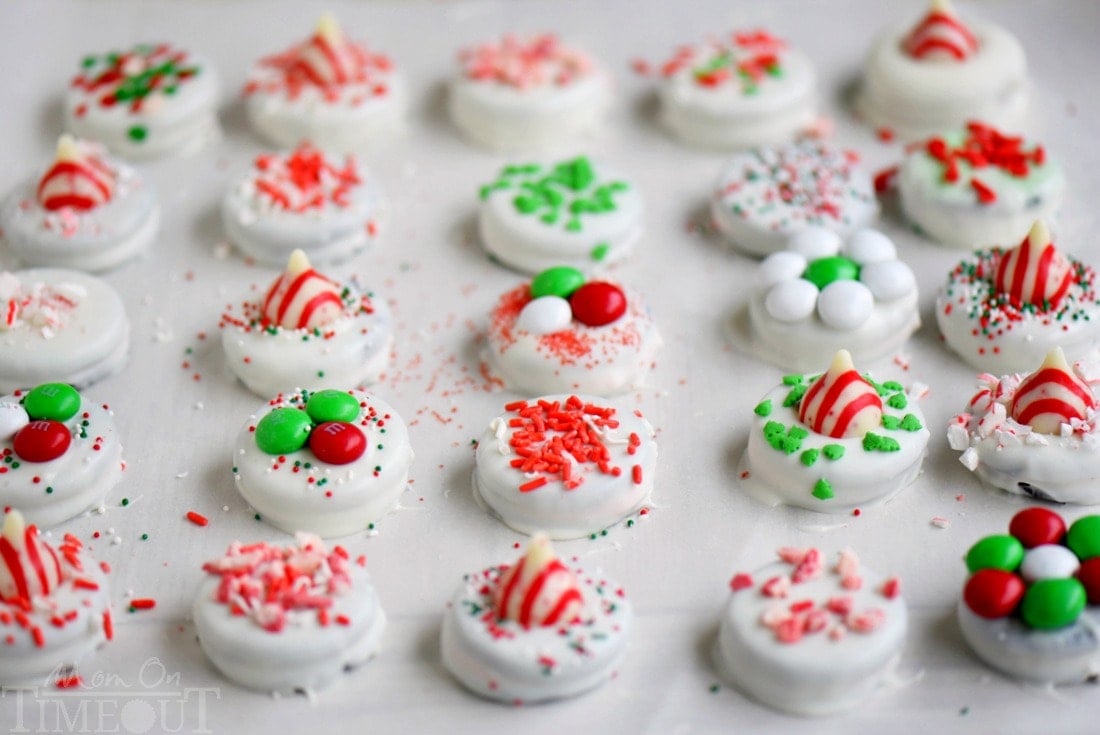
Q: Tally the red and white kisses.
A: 9